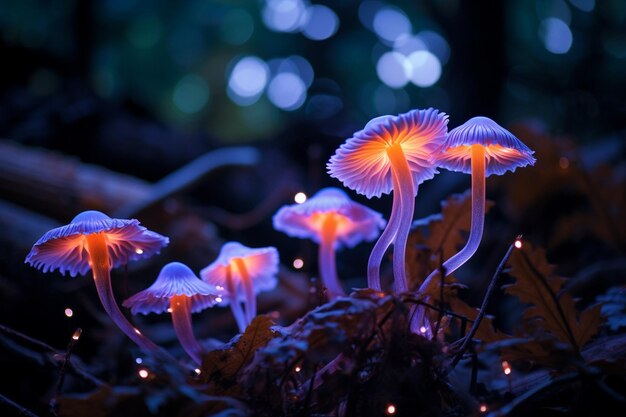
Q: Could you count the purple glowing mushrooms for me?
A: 6